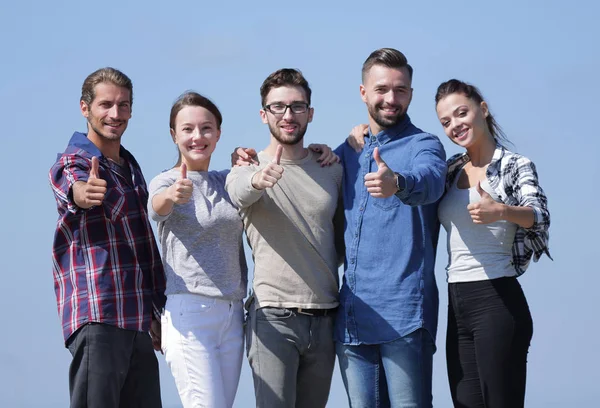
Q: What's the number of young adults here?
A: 5